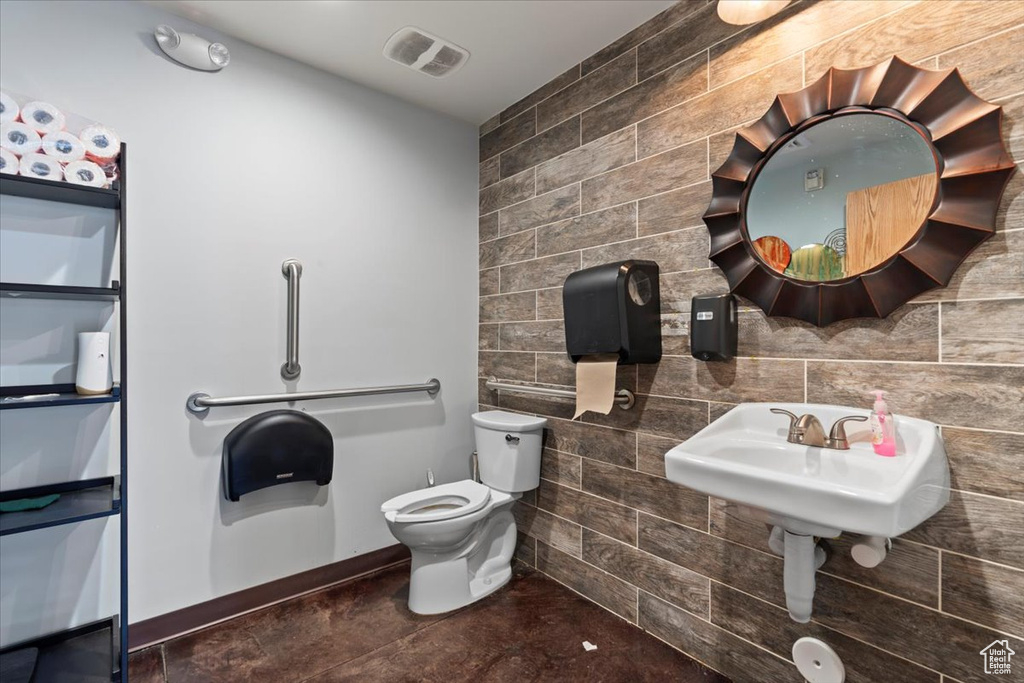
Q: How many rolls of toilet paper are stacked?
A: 8